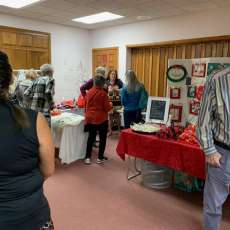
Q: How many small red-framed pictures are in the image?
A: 4